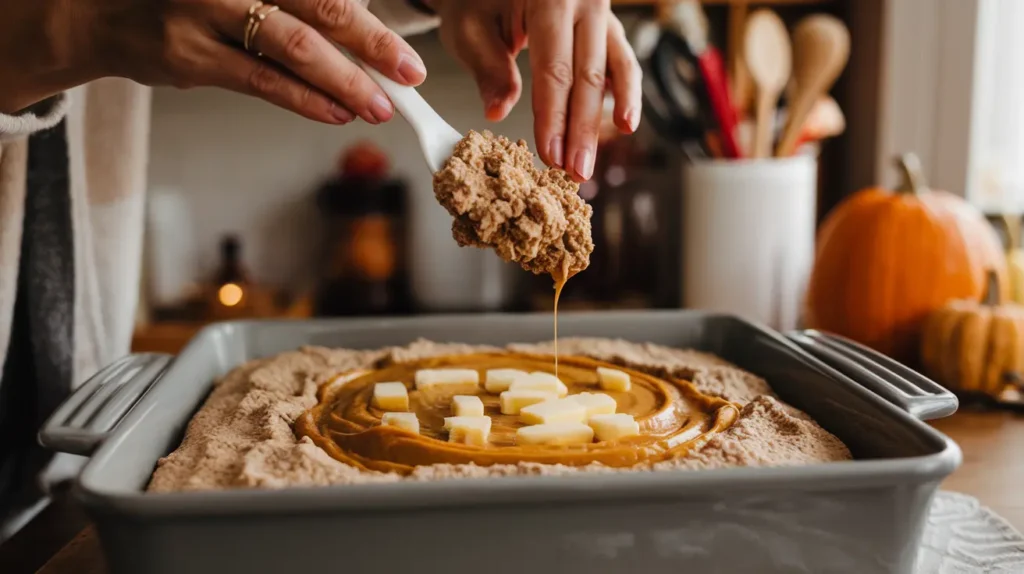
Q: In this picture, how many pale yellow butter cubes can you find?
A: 13